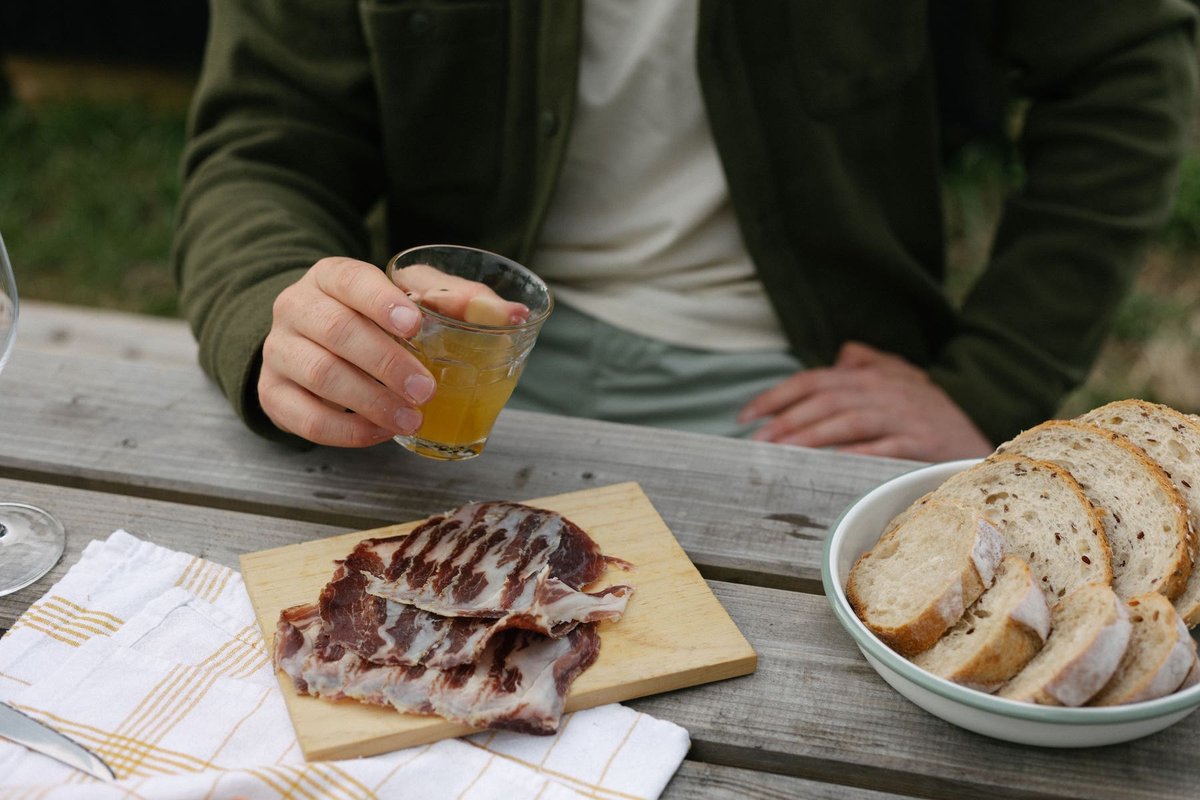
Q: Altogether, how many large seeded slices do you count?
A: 3